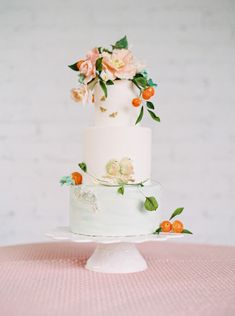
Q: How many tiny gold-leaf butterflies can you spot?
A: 3